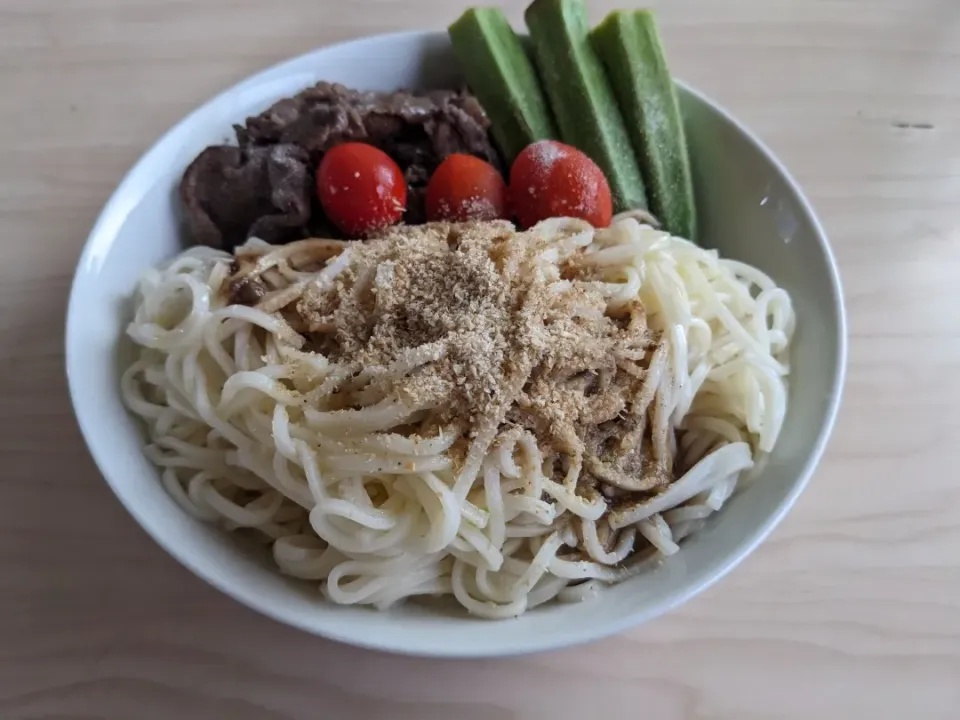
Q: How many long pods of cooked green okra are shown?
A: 3